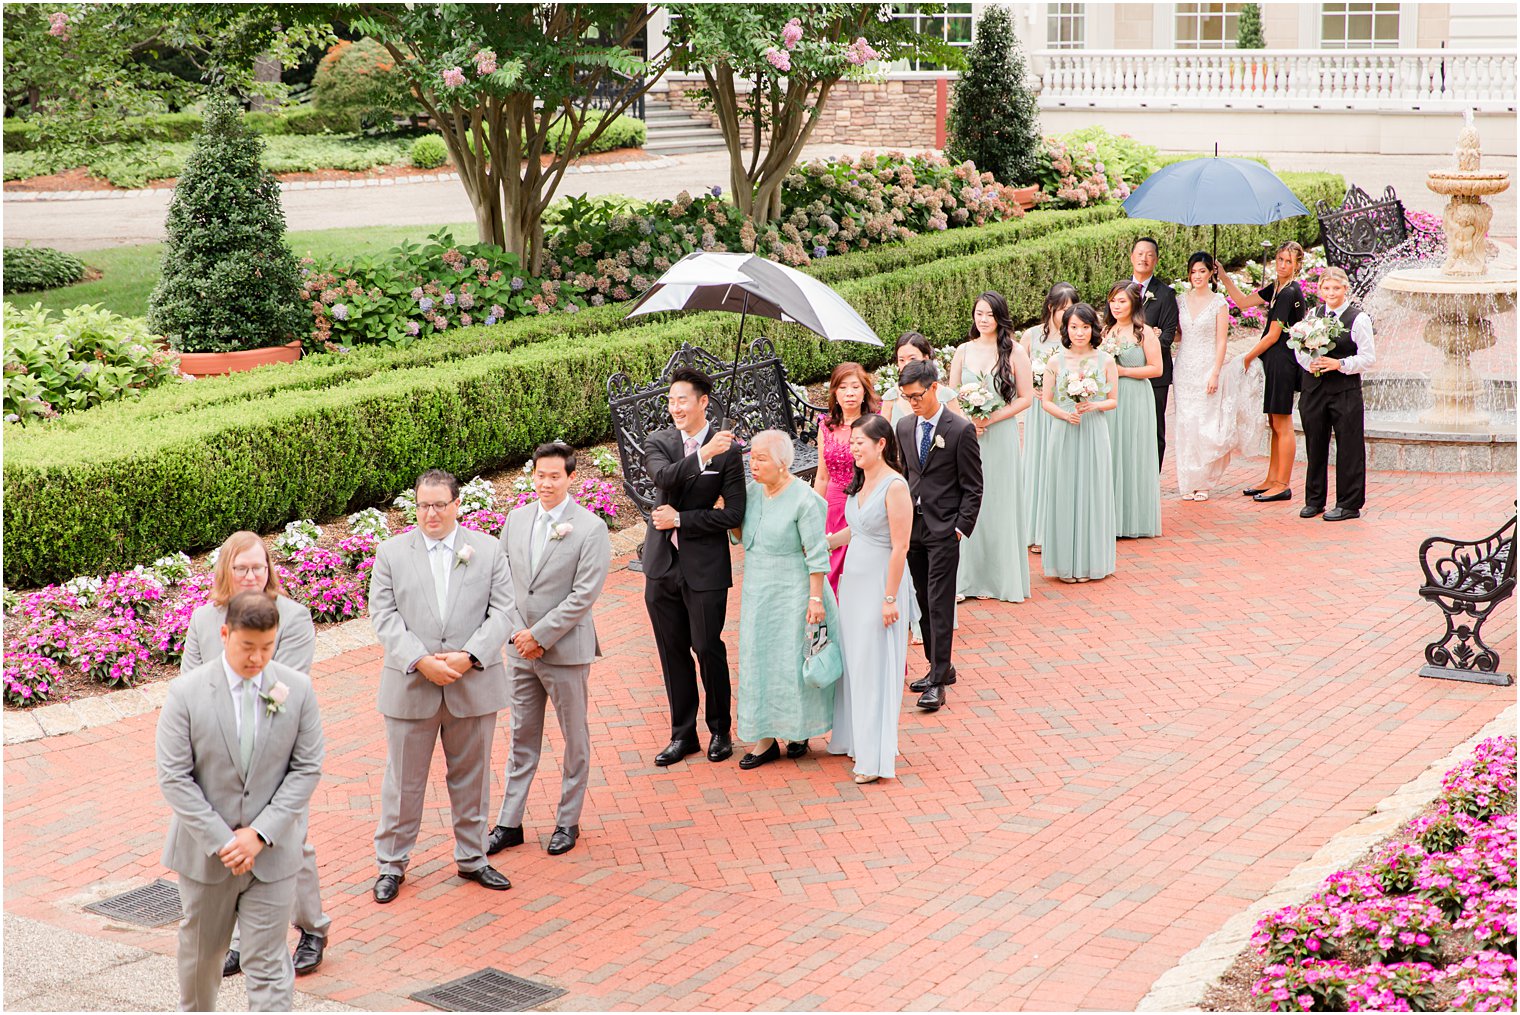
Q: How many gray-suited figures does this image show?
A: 4